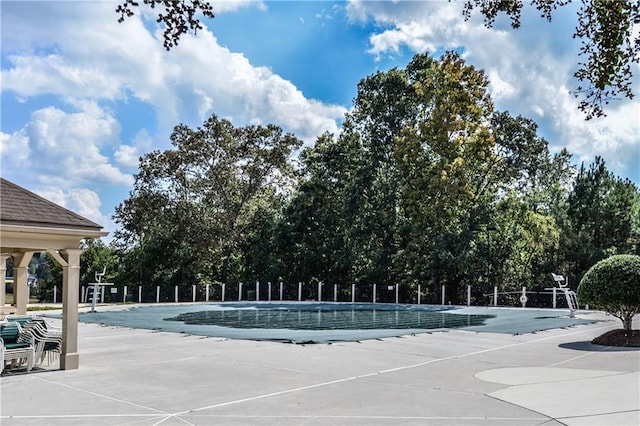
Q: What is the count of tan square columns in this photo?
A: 3